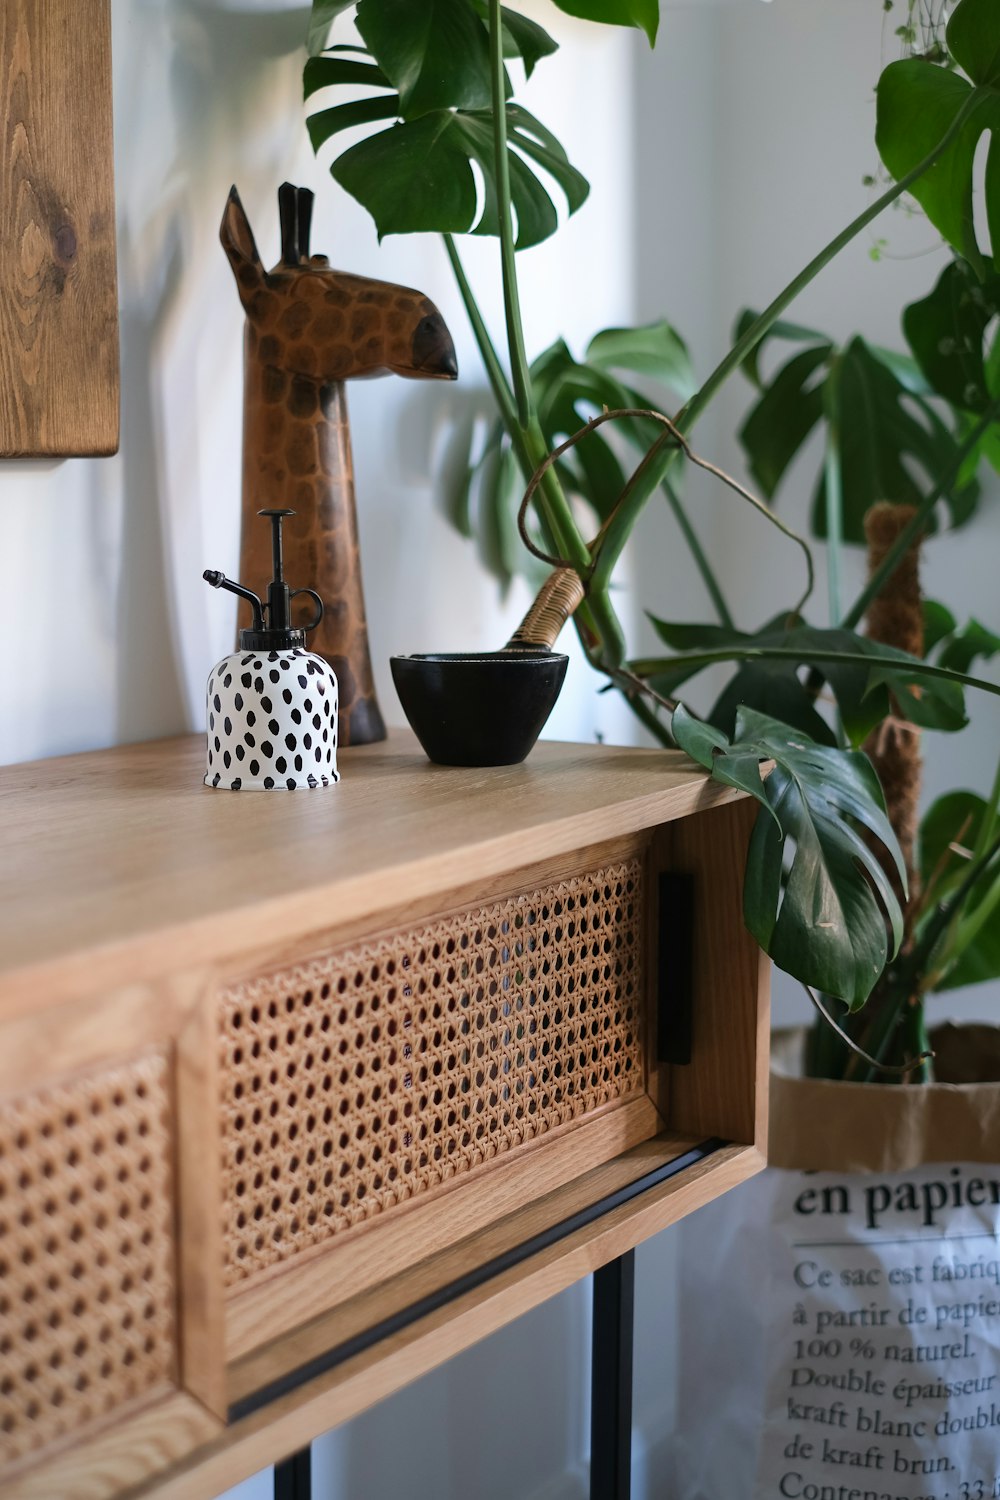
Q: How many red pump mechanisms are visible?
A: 0